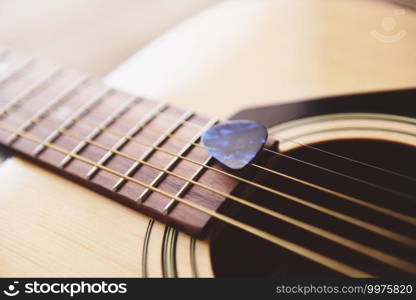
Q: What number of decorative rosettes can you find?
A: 1